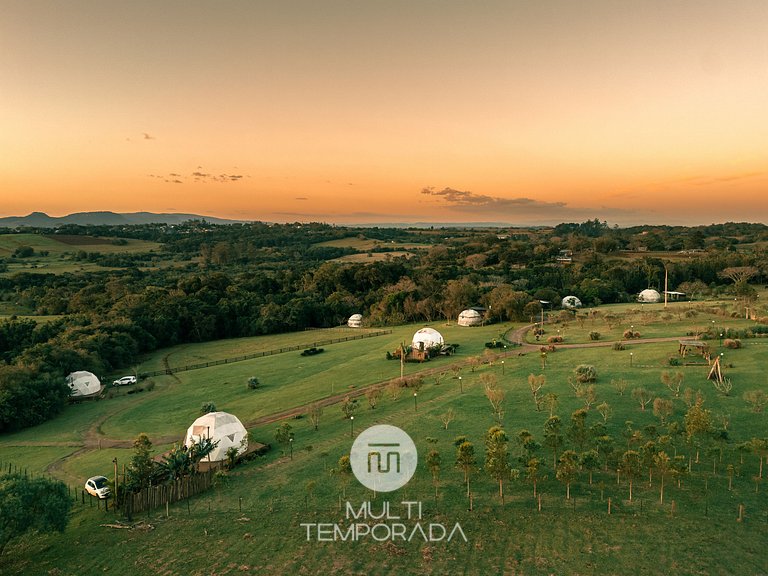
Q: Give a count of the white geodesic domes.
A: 7